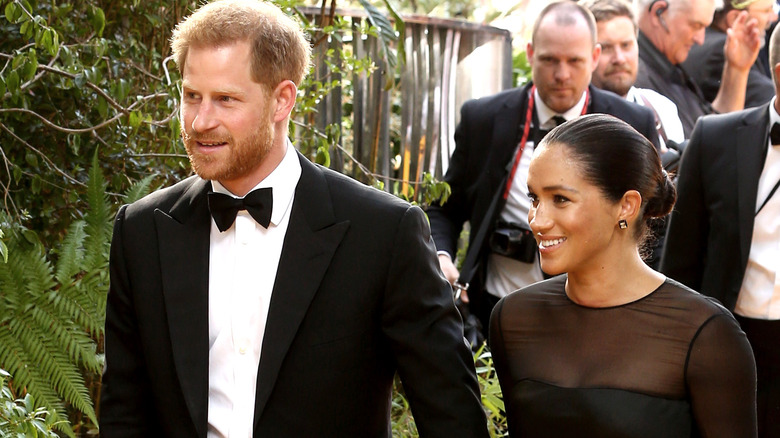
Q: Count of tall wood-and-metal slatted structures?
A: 1